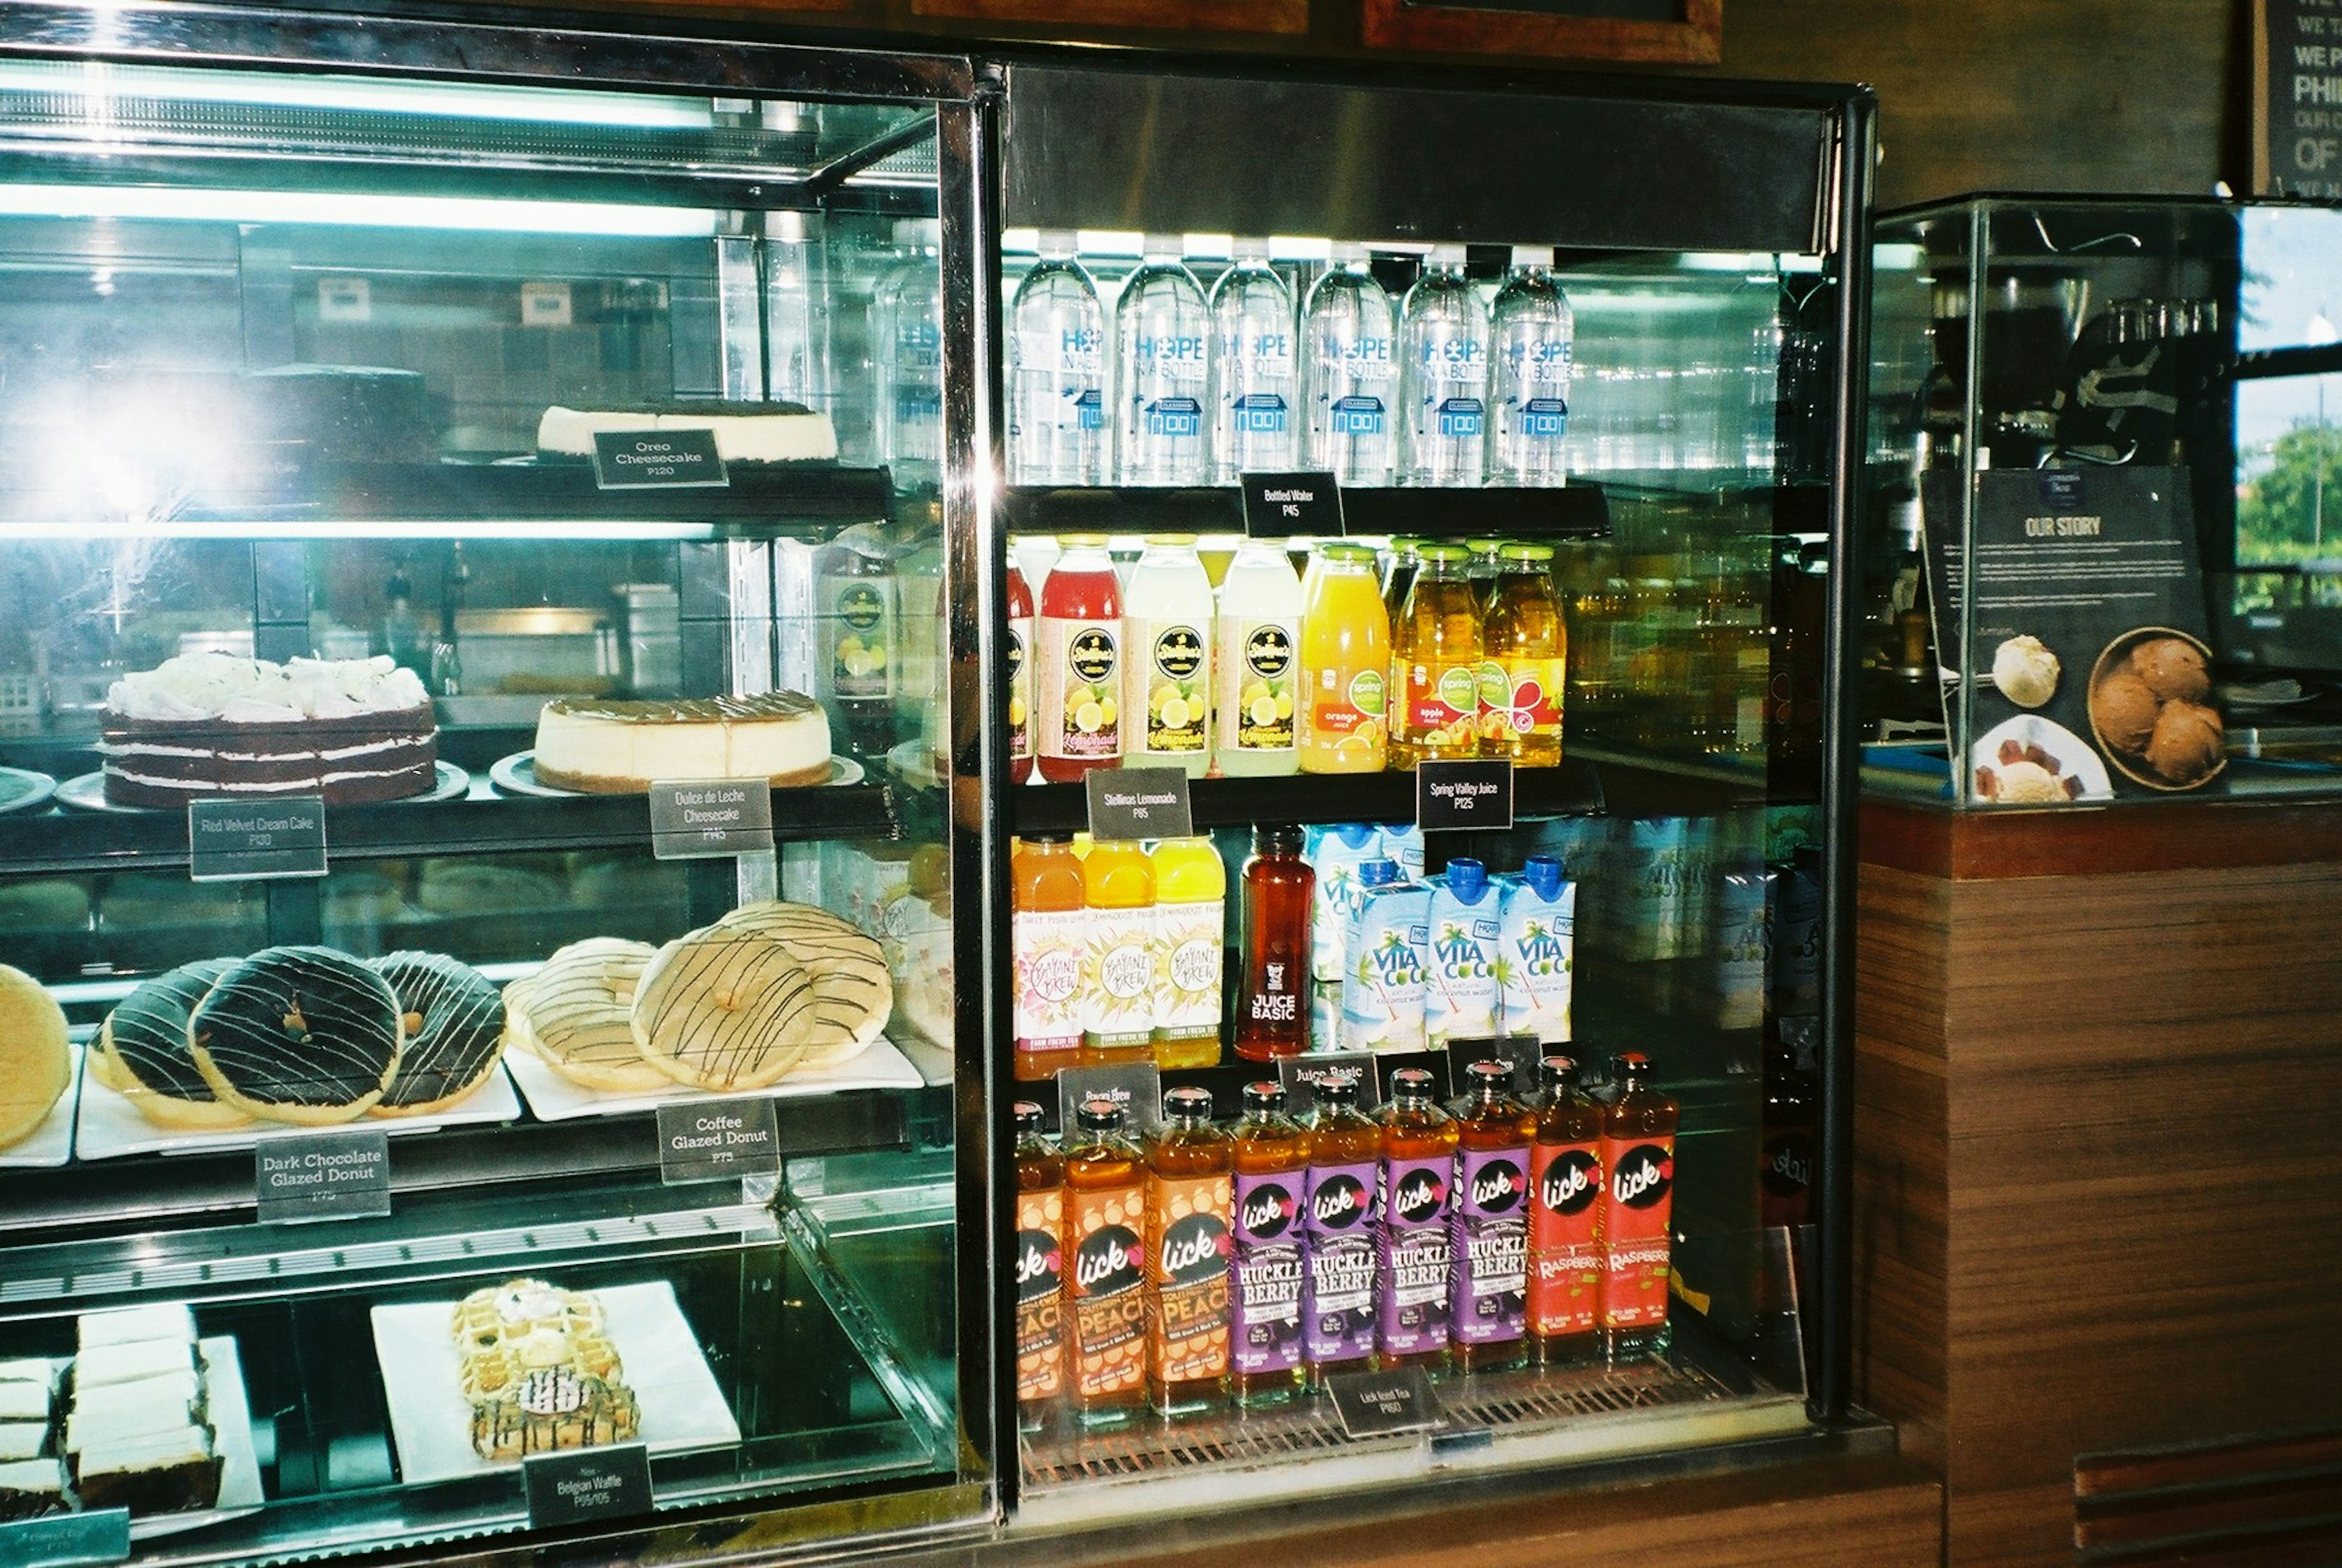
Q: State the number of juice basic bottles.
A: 1